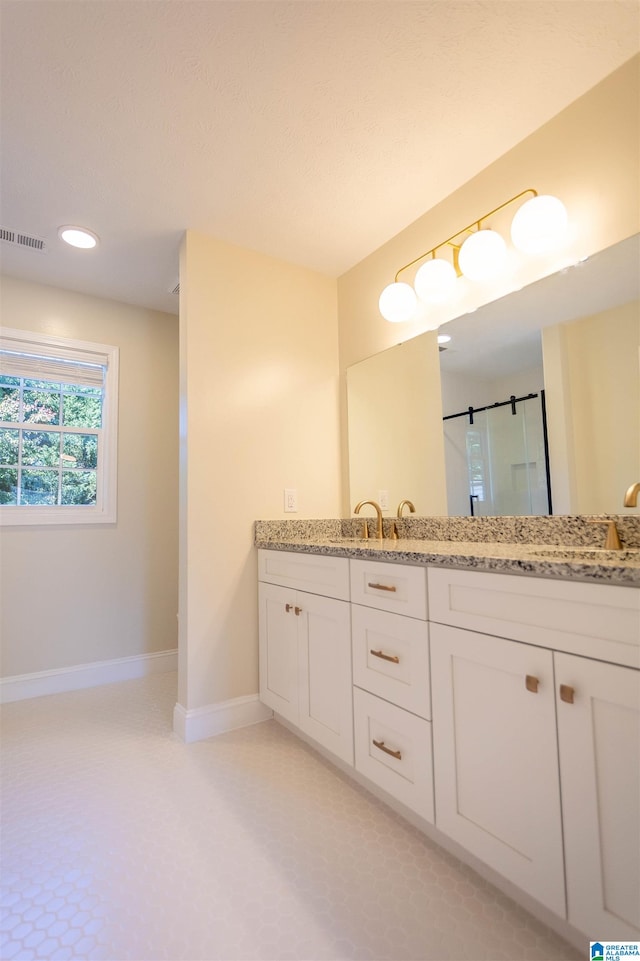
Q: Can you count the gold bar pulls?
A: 3